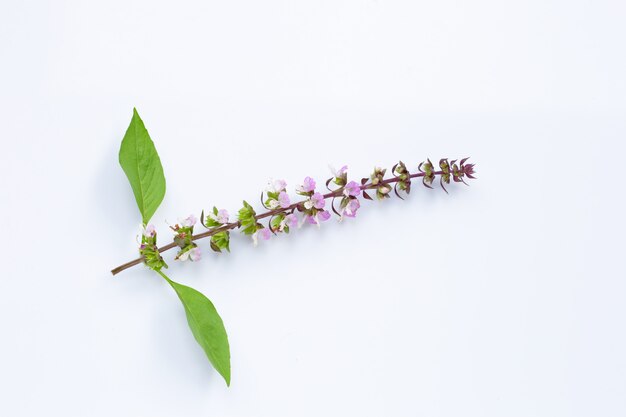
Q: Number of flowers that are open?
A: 15